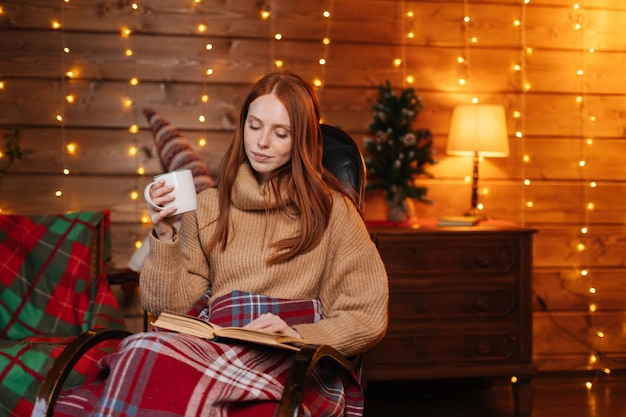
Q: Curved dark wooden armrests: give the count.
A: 2